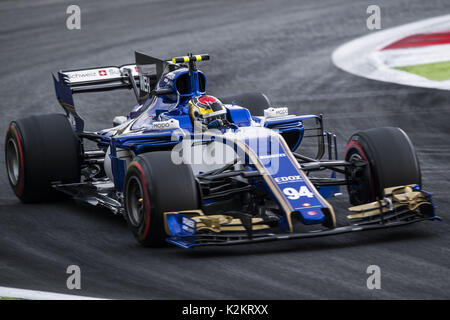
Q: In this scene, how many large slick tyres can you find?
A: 4